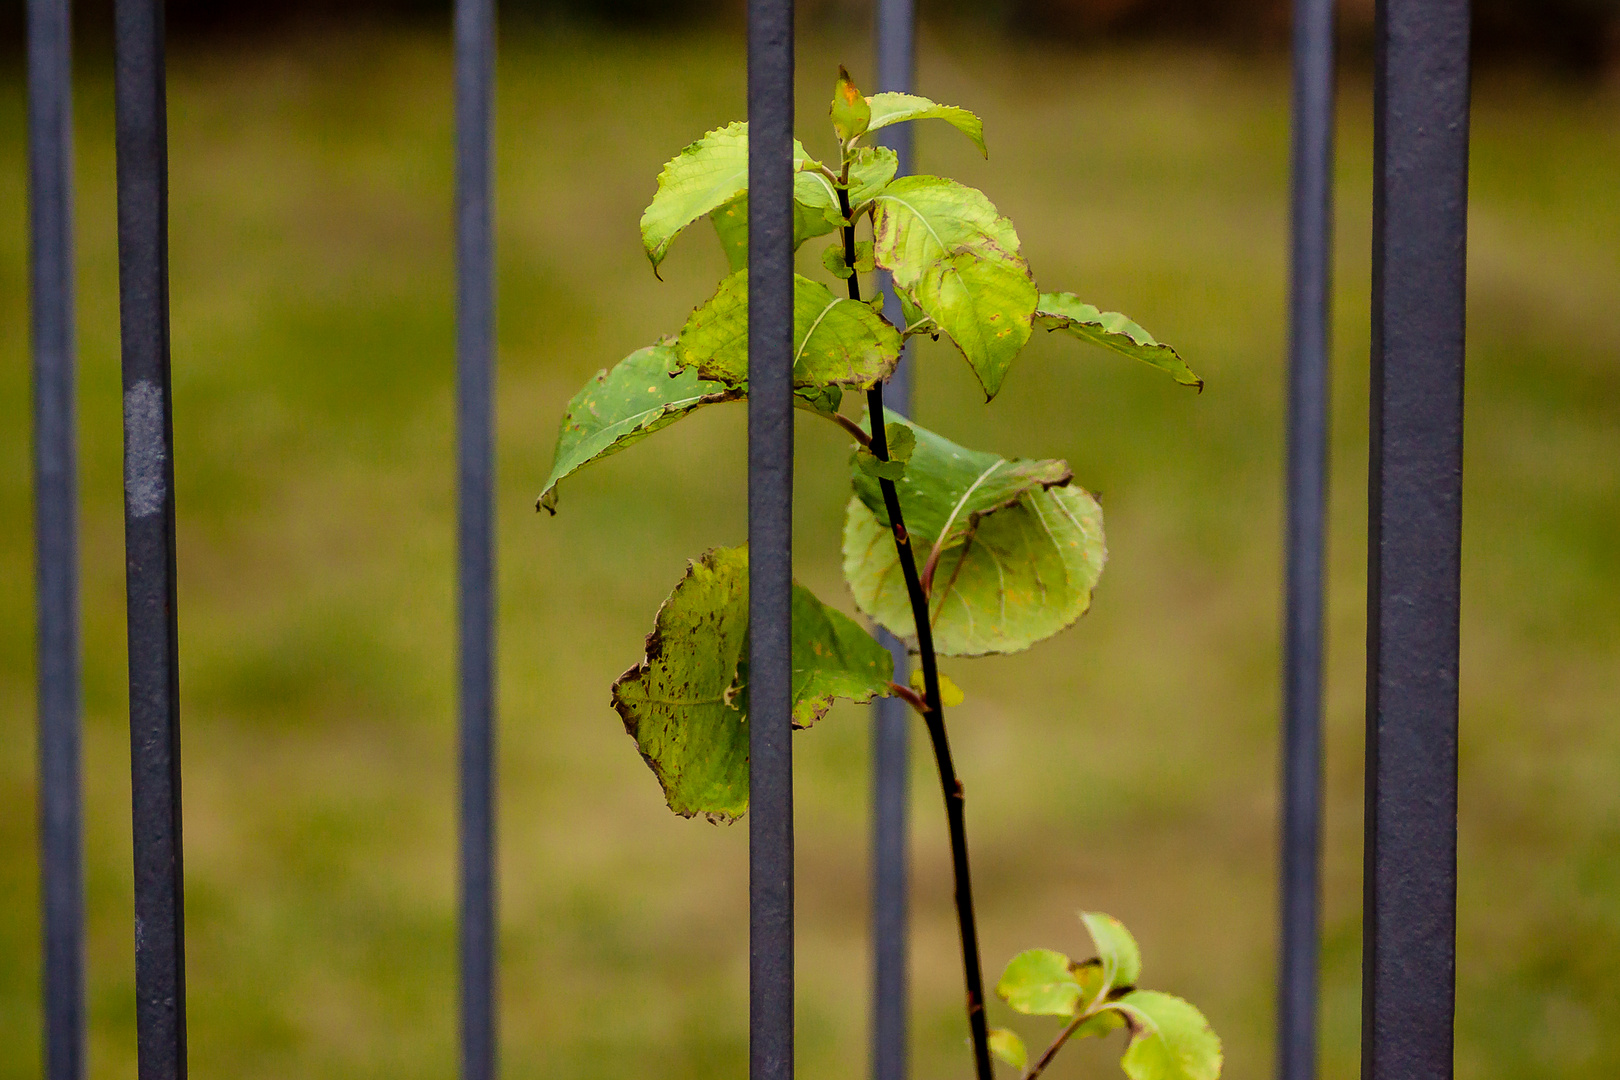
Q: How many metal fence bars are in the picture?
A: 7